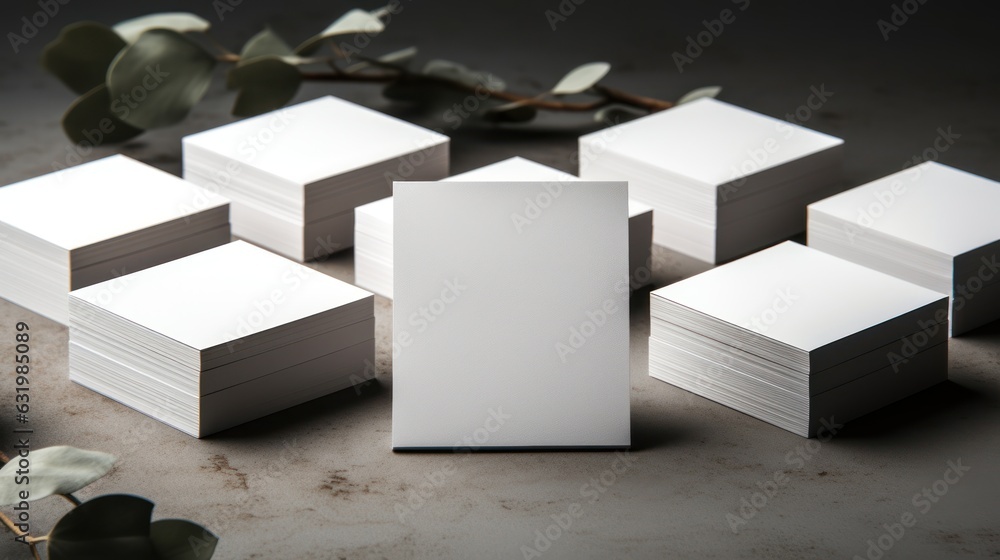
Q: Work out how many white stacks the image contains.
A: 7